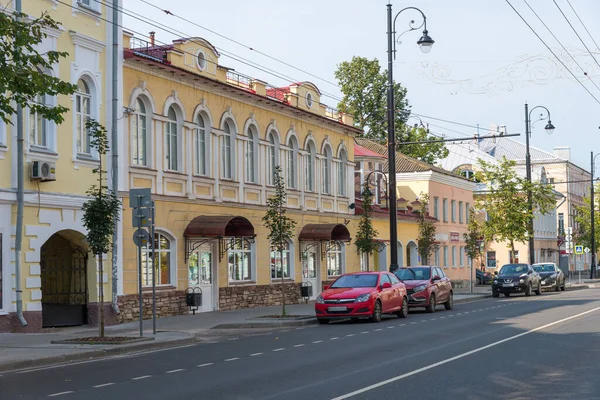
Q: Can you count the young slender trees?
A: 5